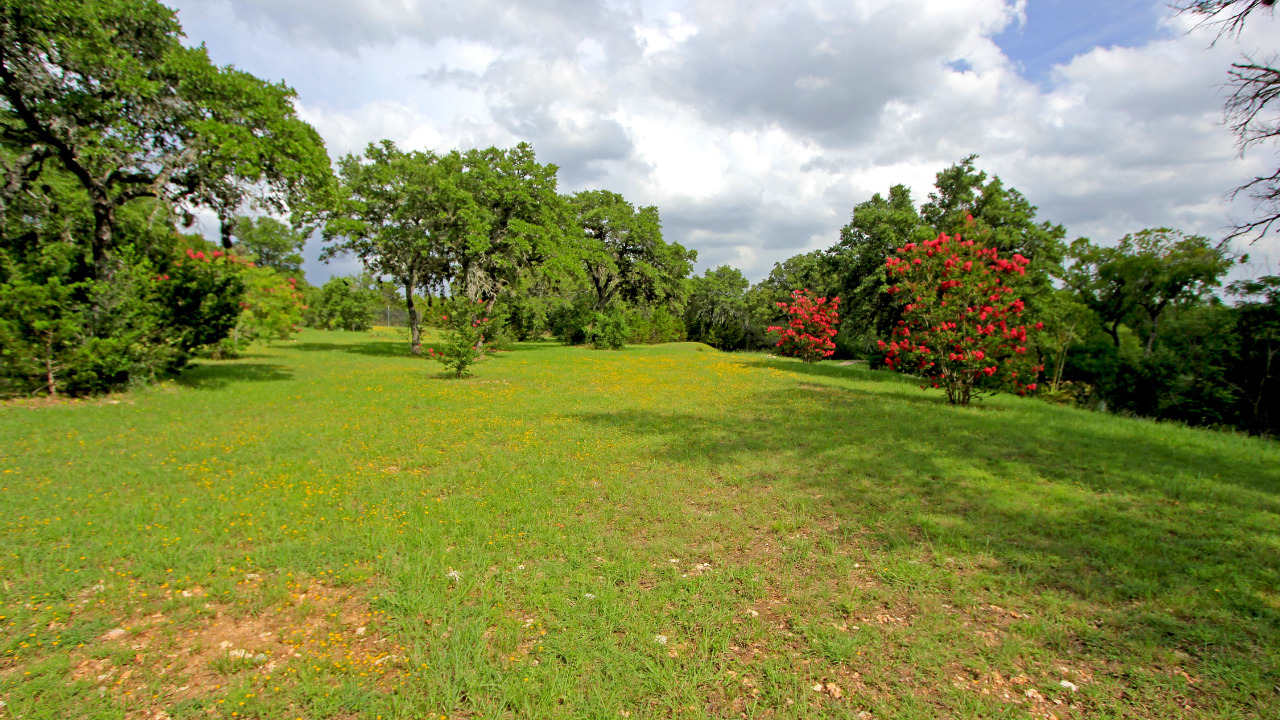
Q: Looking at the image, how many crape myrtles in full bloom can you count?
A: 2